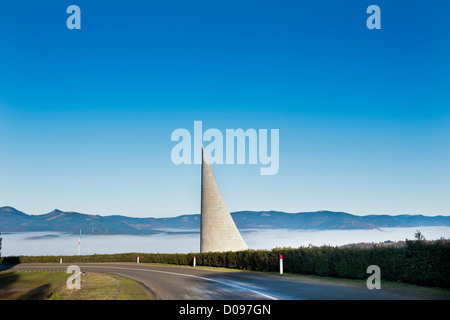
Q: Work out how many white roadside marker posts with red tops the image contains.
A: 4